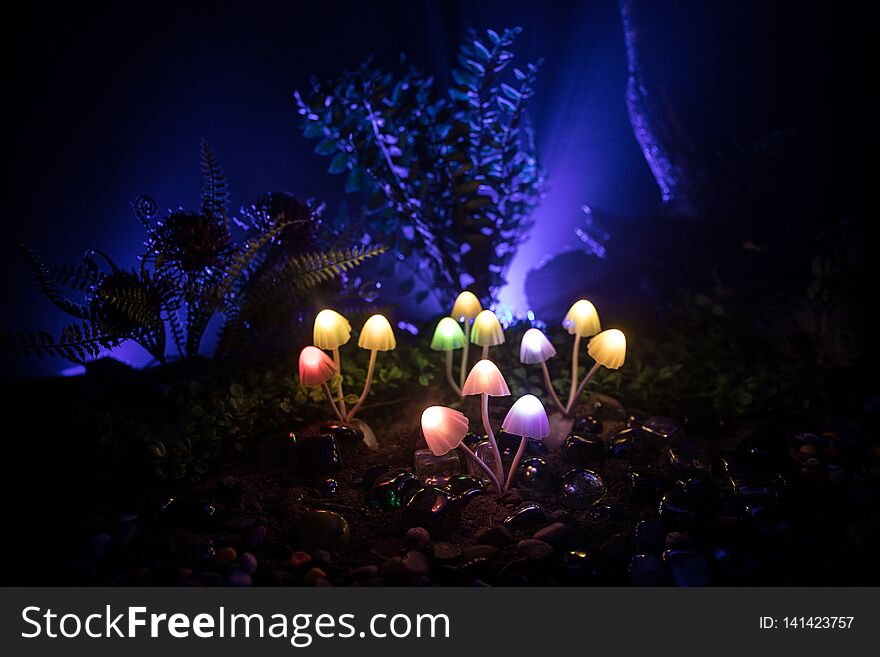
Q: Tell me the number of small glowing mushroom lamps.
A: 12